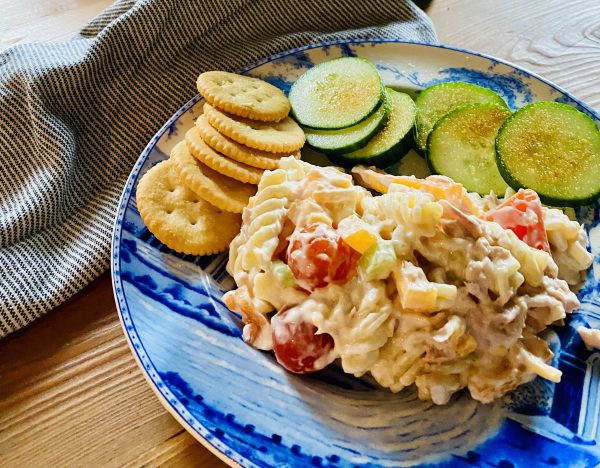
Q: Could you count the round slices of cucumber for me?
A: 6